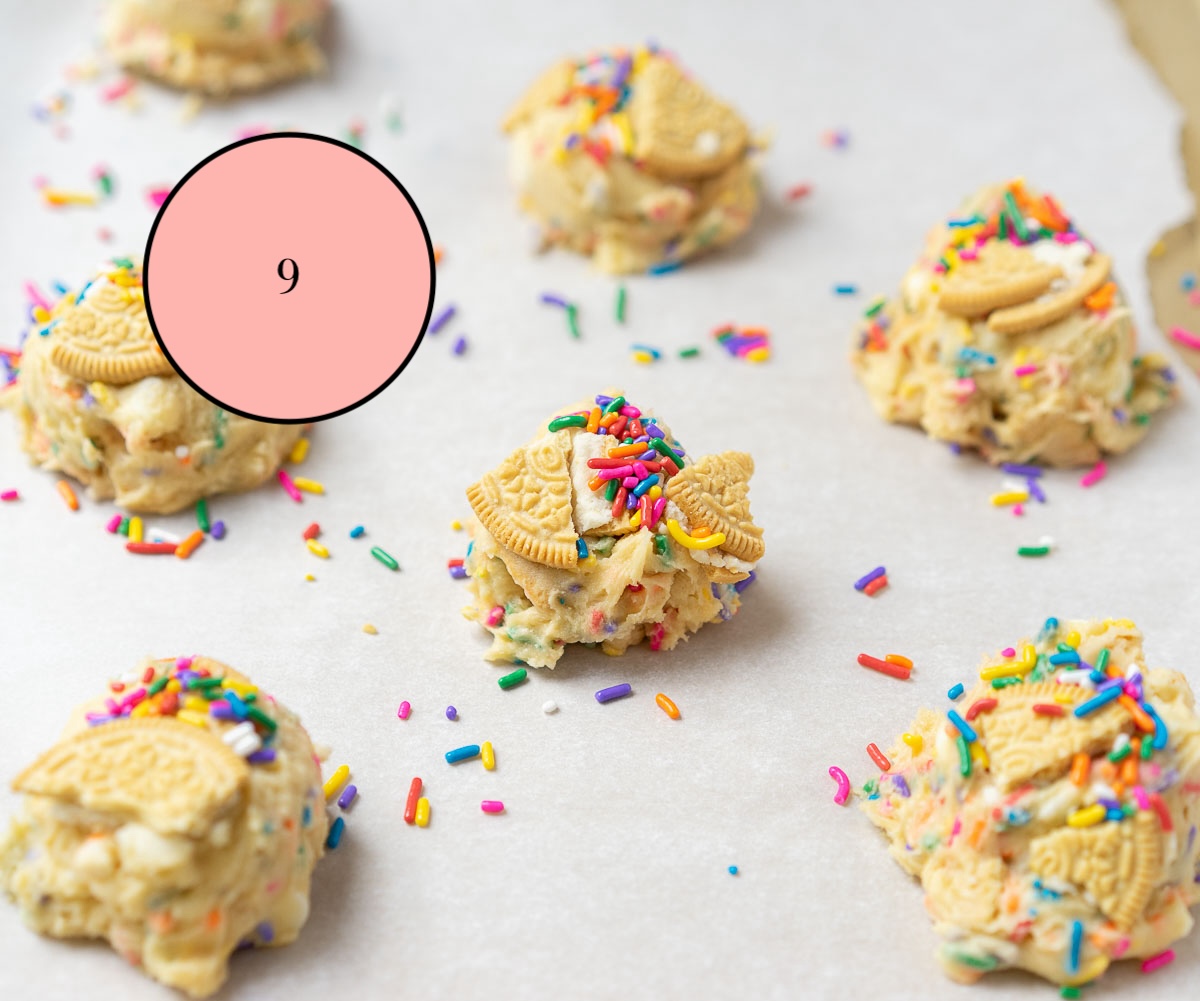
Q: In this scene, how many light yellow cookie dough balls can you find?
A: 7